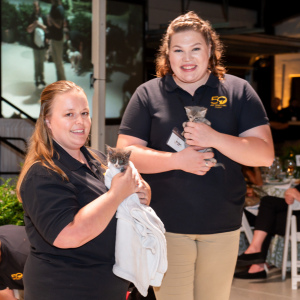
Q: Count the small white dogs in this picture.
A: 1